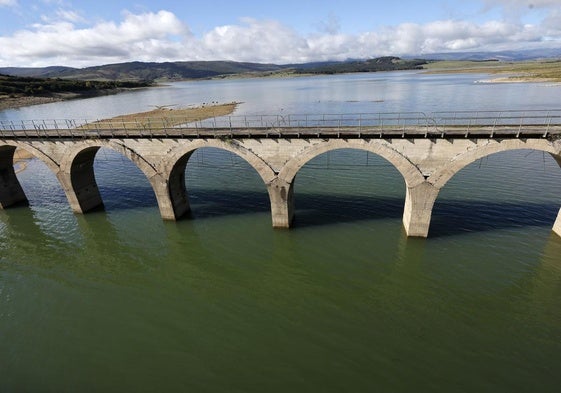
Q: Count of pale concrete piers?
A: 6